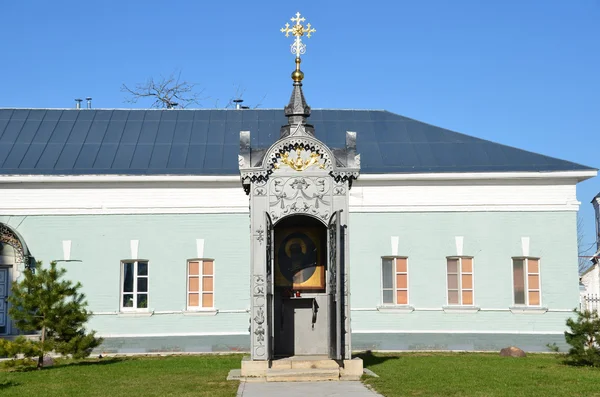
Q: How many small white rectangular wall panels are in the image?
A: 6